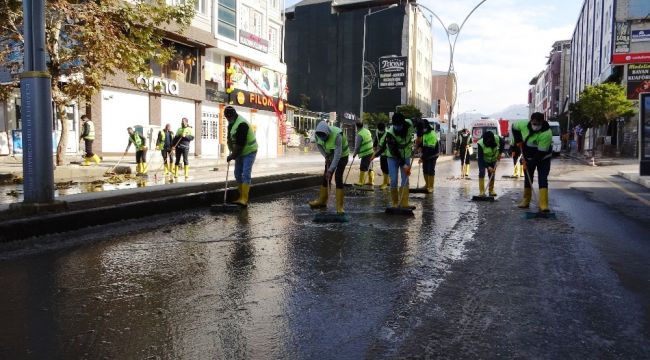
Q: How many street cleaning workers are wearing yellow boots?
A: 14